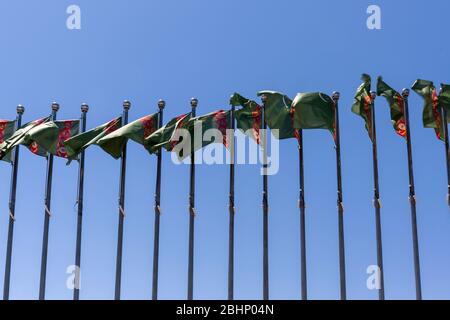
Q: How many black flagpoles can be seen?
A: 13